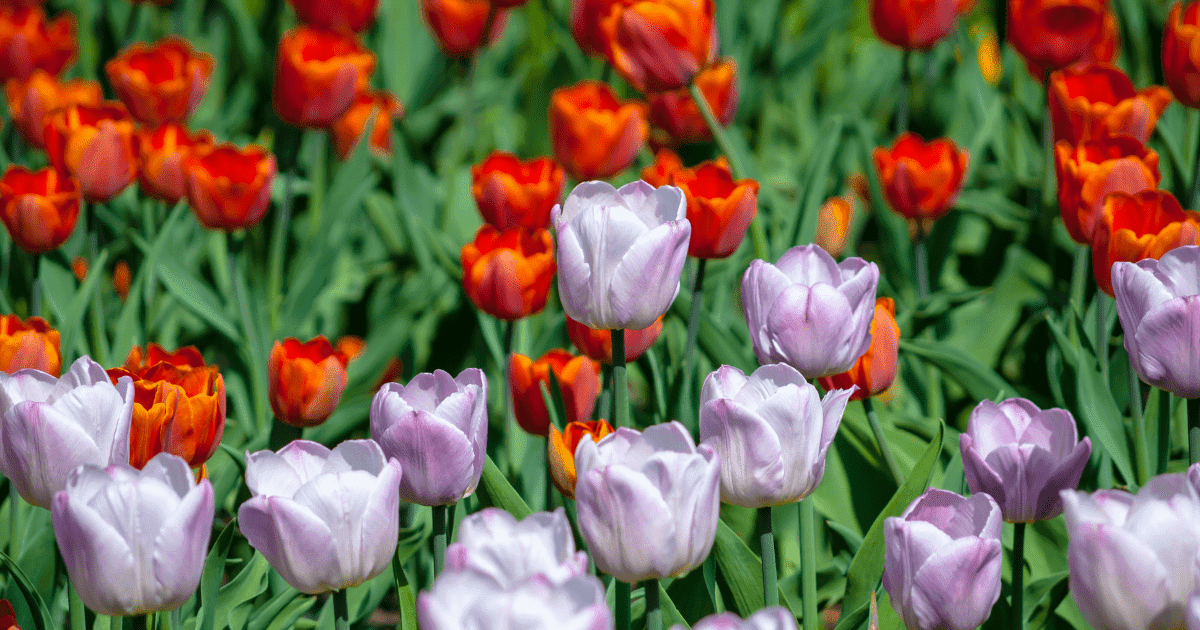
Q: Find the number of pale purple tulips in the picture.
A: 15